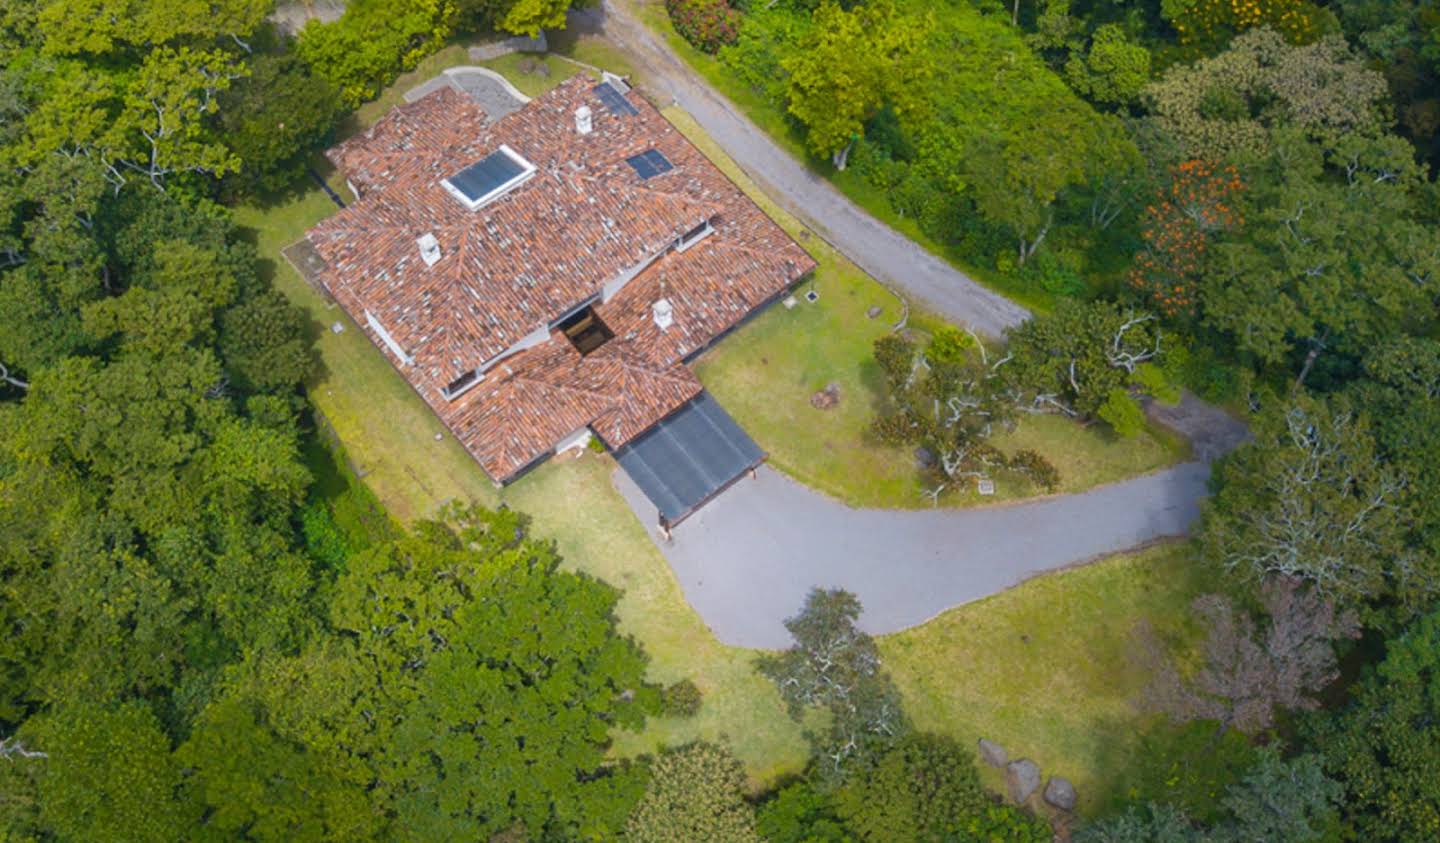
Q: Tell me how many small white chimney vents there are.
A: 3